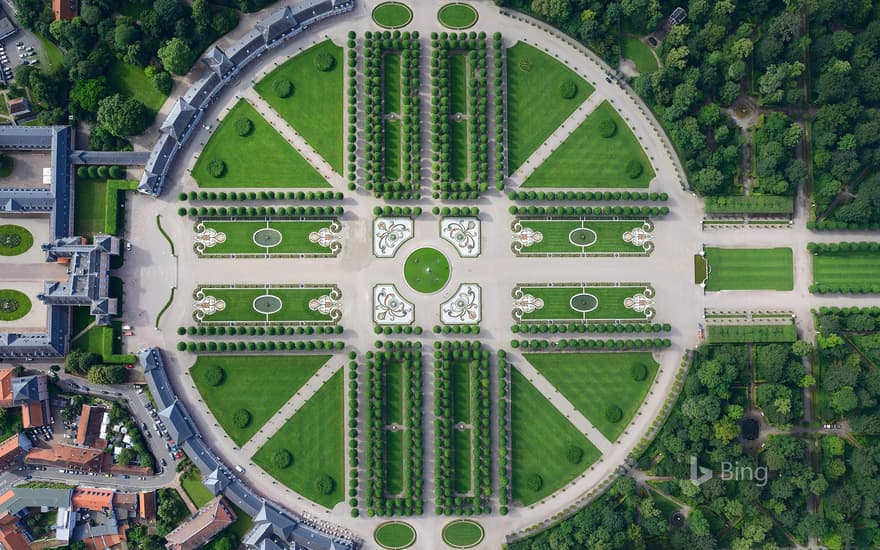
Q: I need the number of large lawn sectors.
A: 8